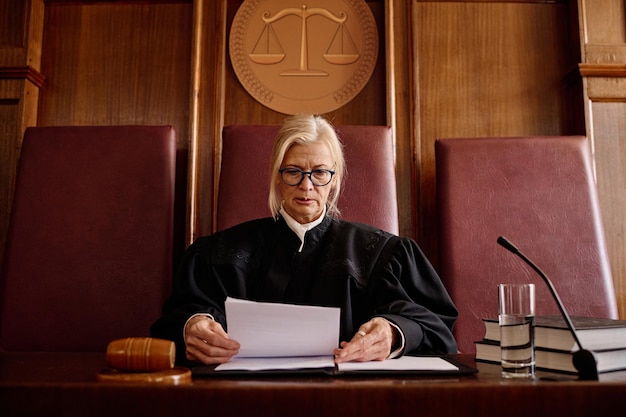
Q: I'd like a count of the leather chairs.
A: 3